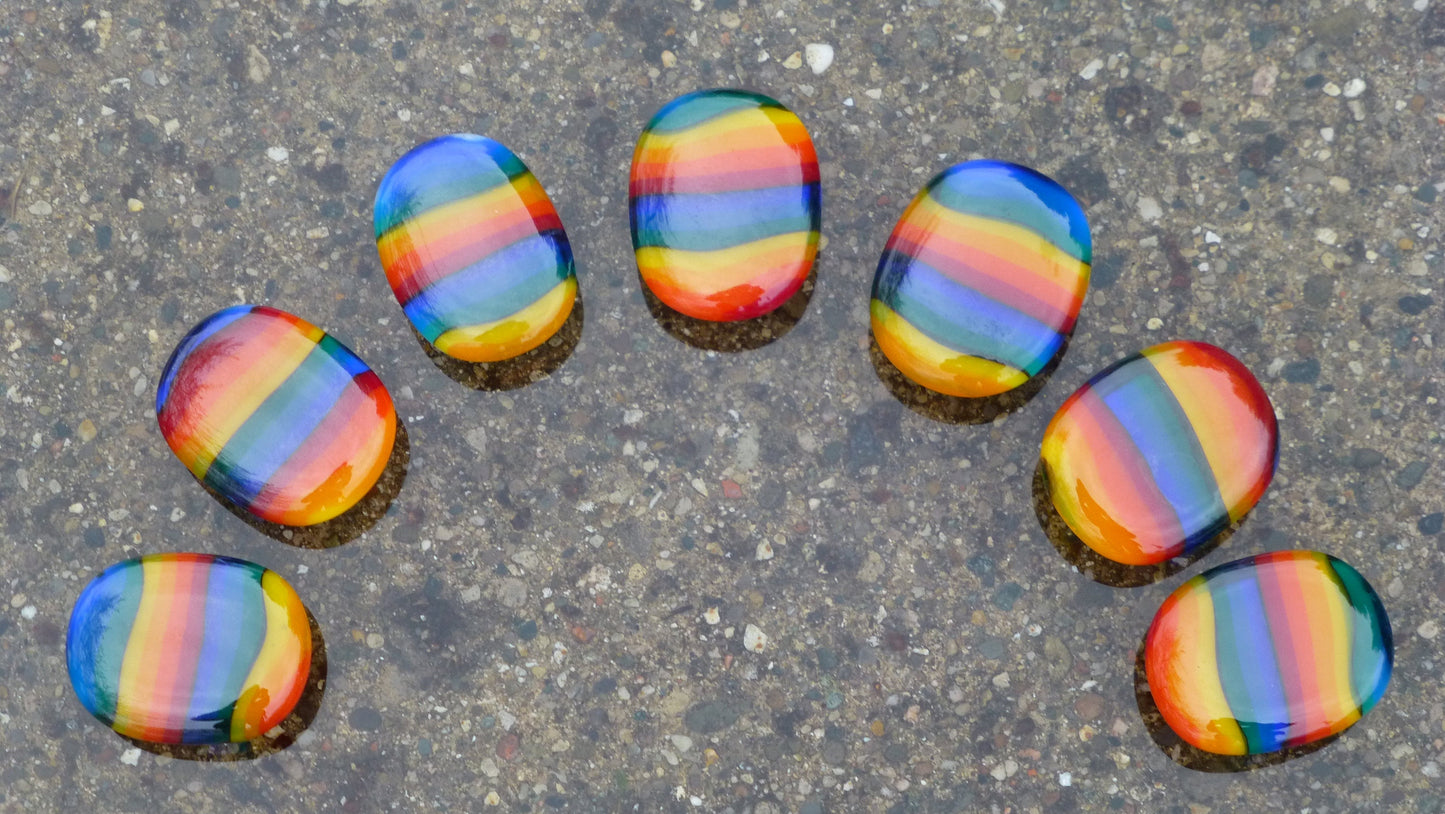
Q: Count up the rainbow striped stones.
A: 7